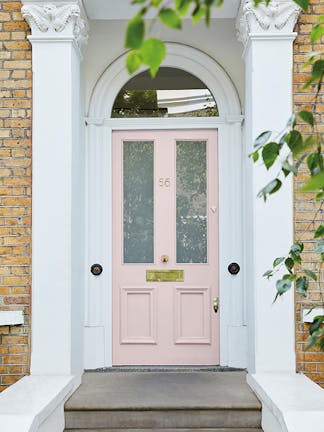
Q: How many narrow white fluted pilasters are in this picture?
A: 2